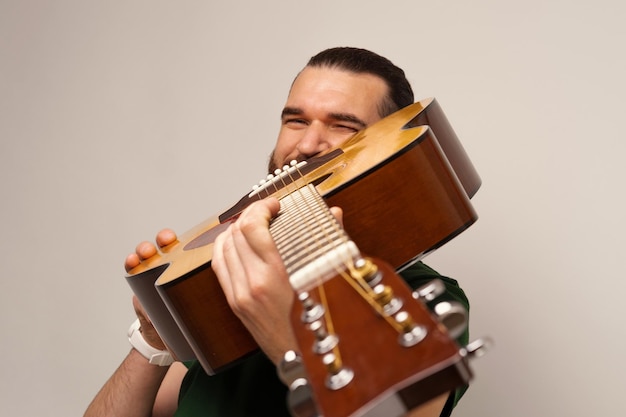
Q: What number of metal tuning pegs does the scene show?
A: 6